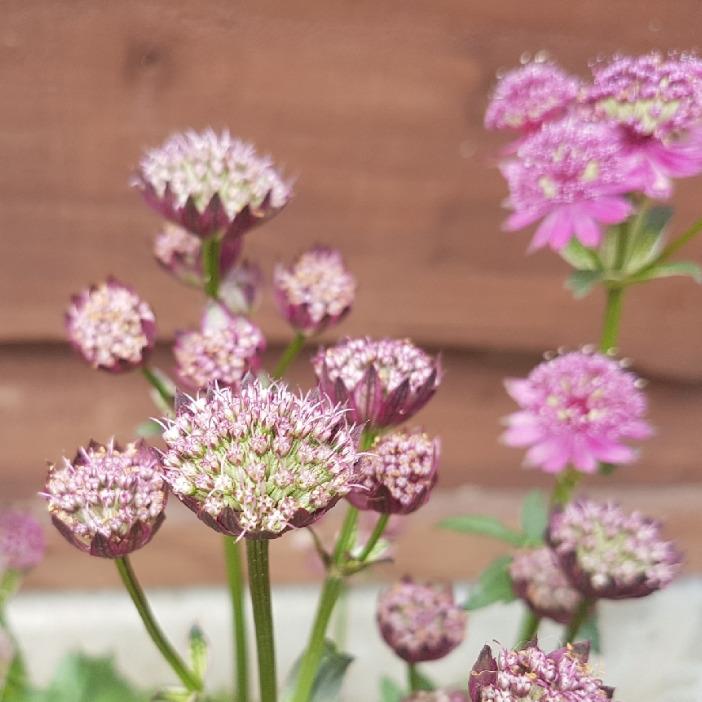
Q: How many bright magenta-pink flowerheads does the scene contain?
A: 4